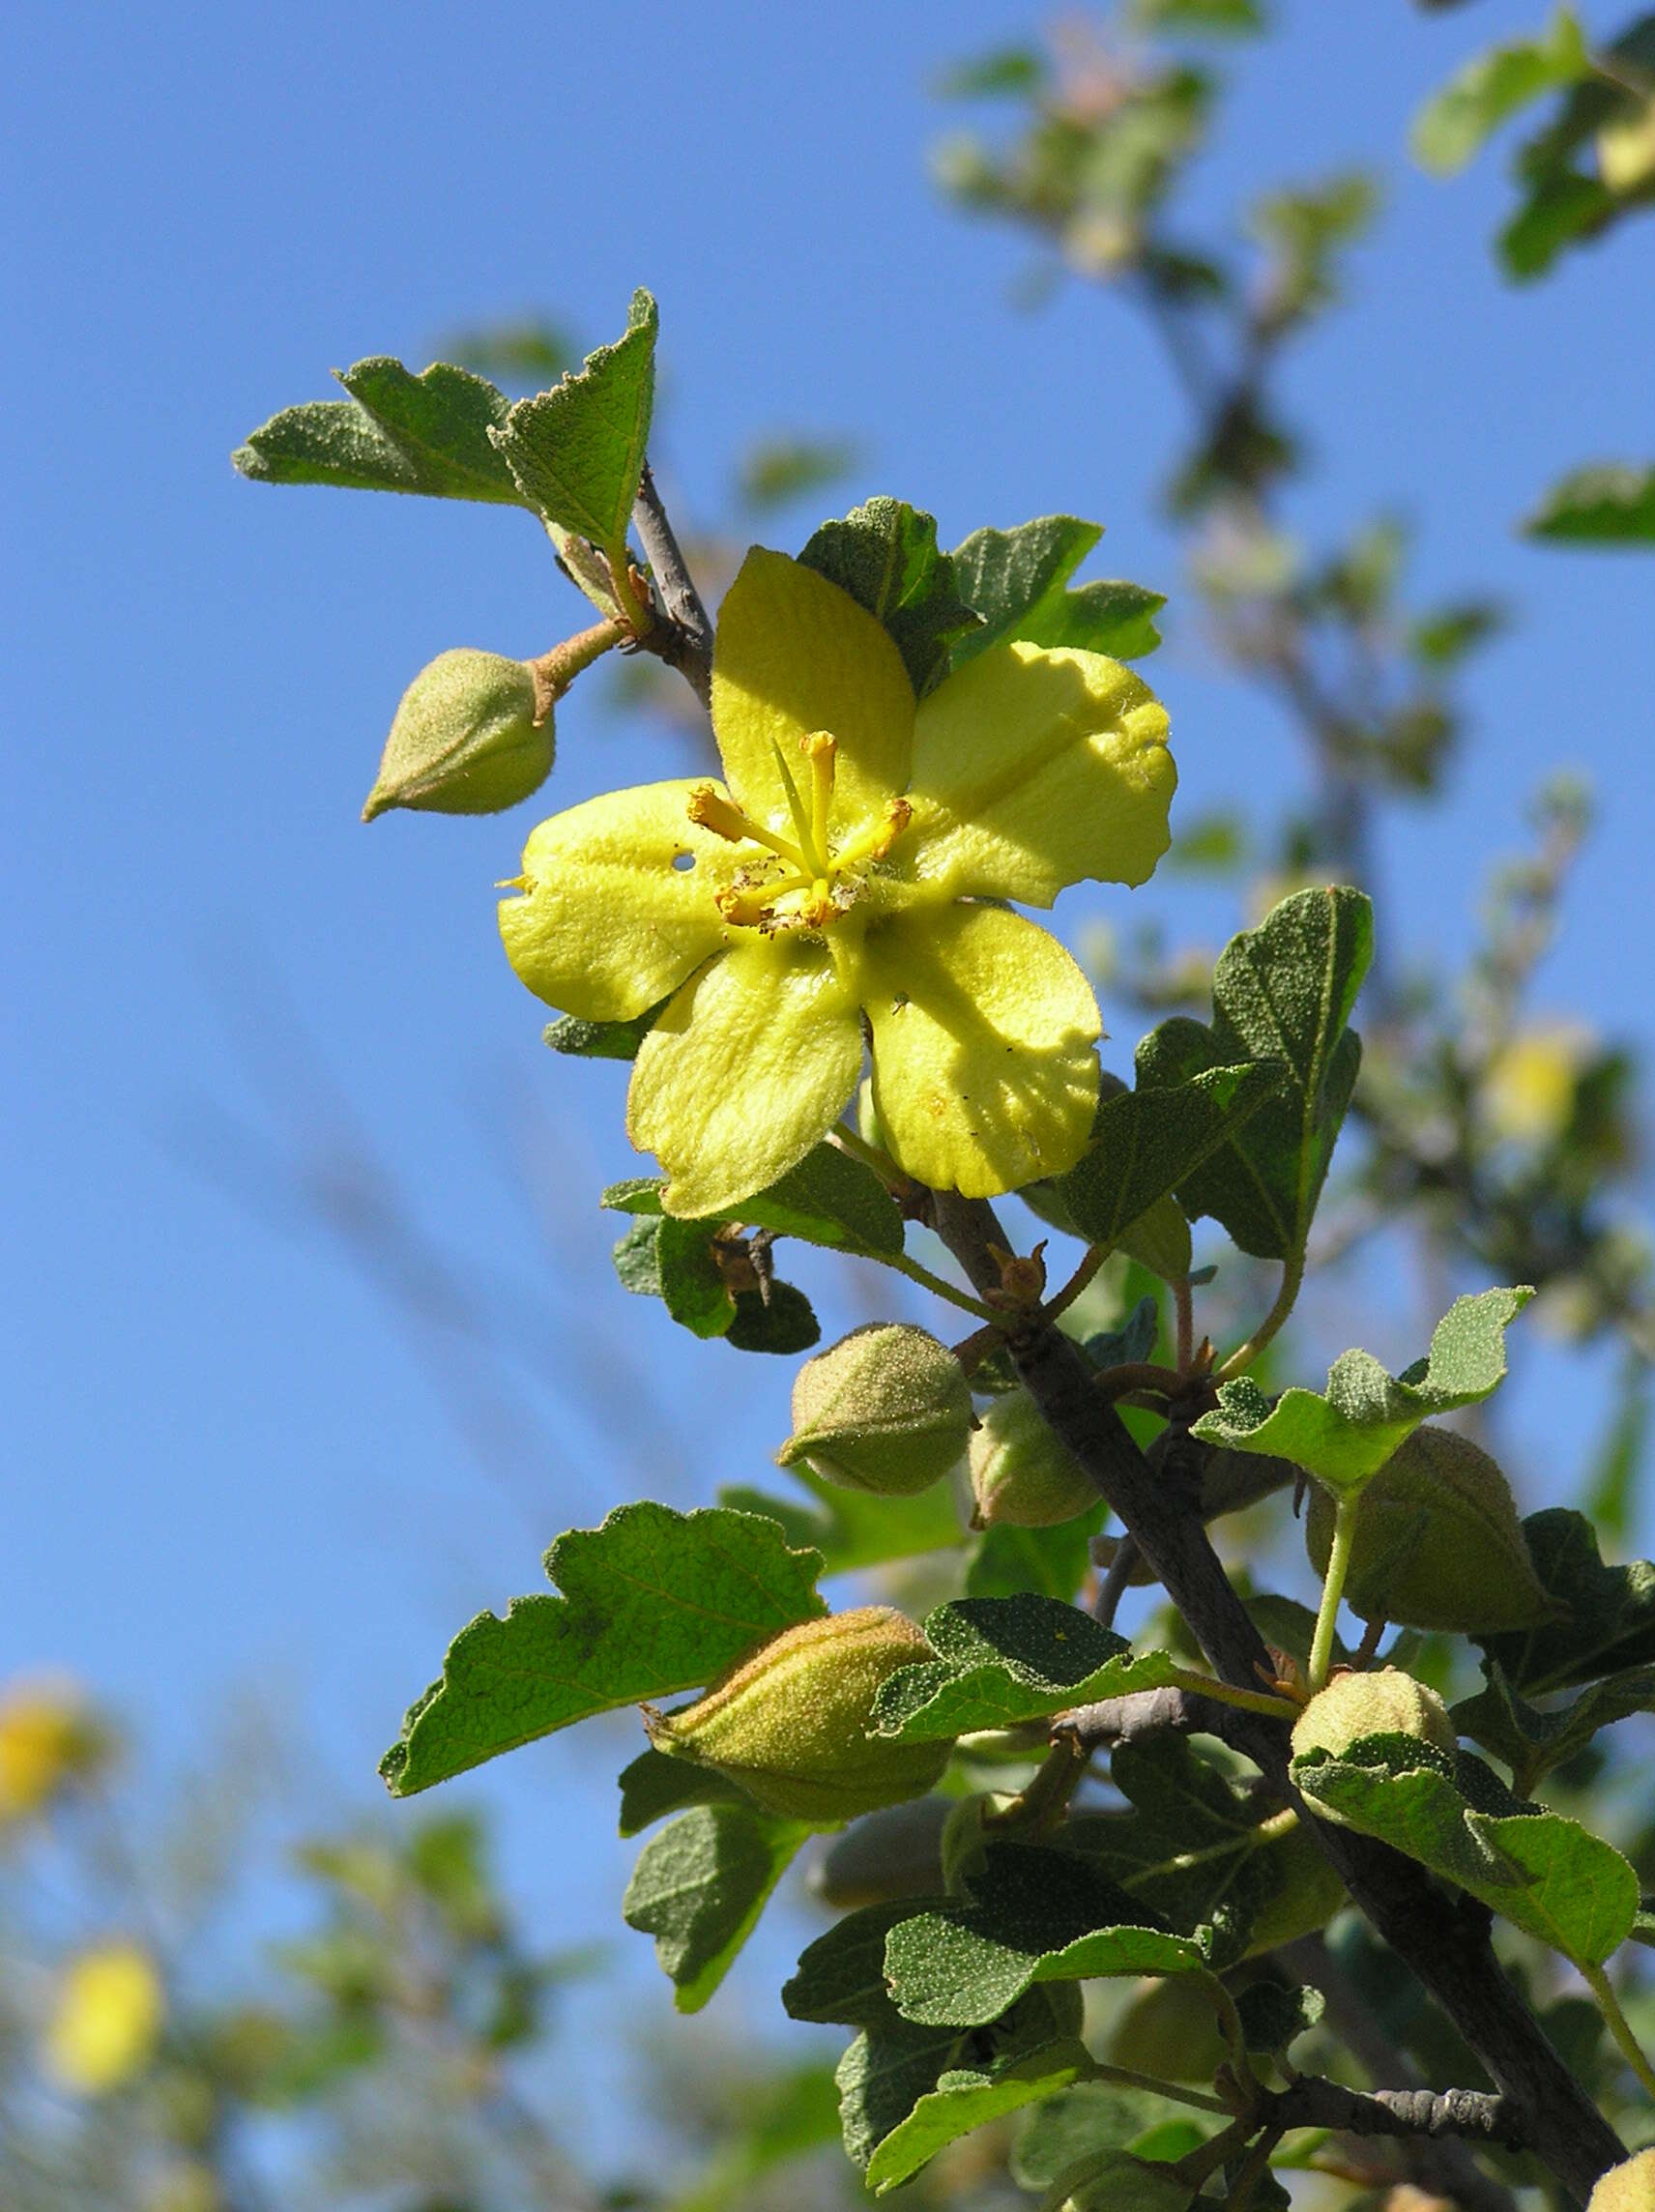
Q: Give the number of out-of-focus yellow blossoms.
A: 3